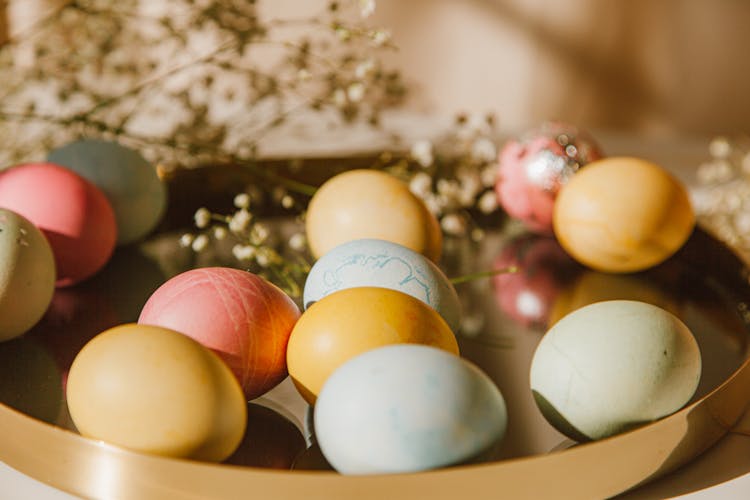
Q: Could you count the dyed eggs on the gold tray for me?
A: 12